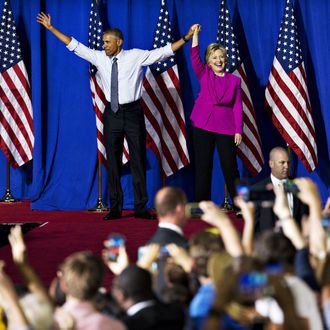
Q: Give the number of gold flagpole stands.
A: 3